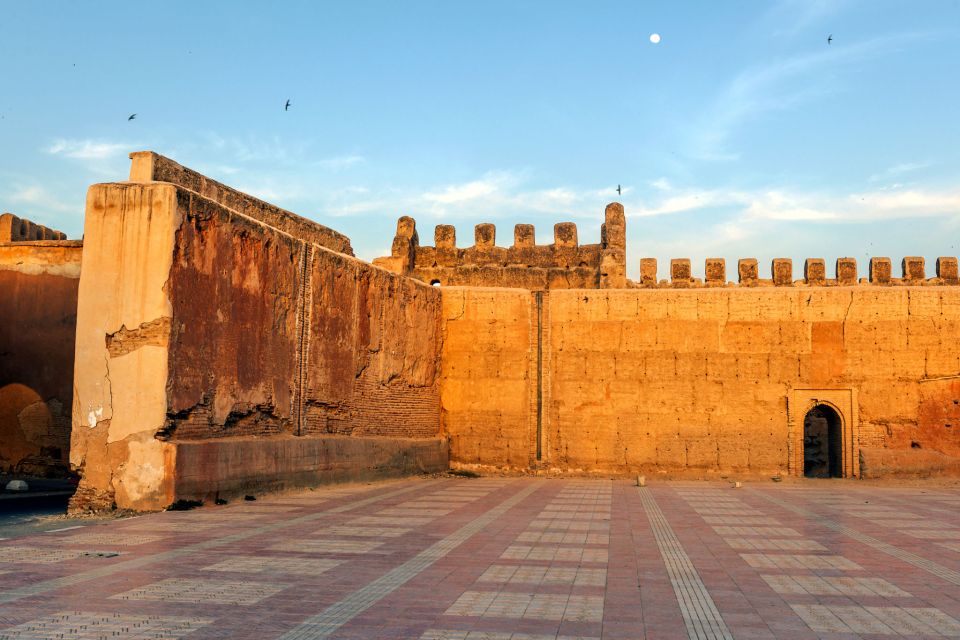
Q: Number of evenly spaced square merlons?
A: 14